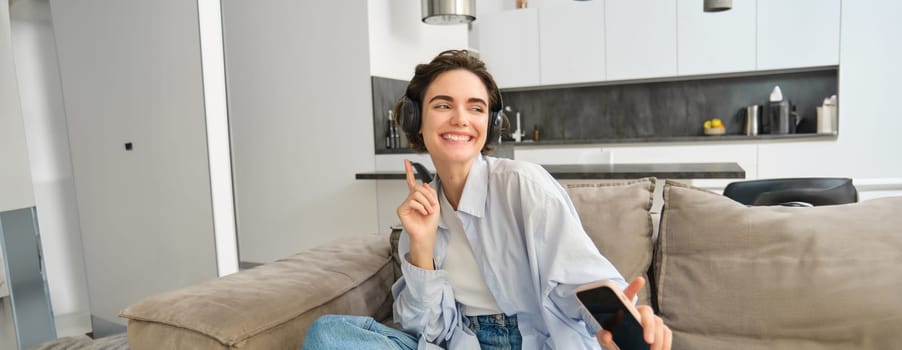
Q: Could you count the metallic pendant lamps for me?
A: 2